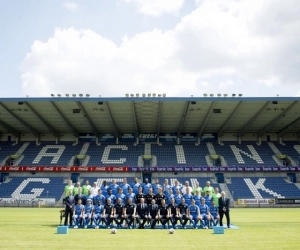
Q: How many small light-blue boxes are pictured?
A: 2